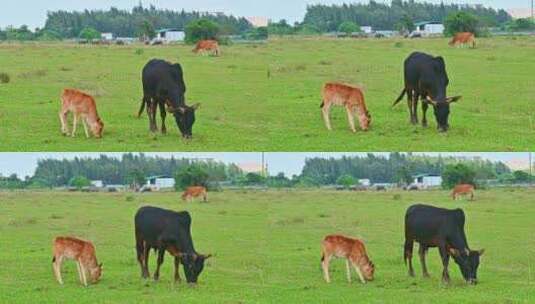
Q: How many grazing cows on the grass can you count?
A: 12